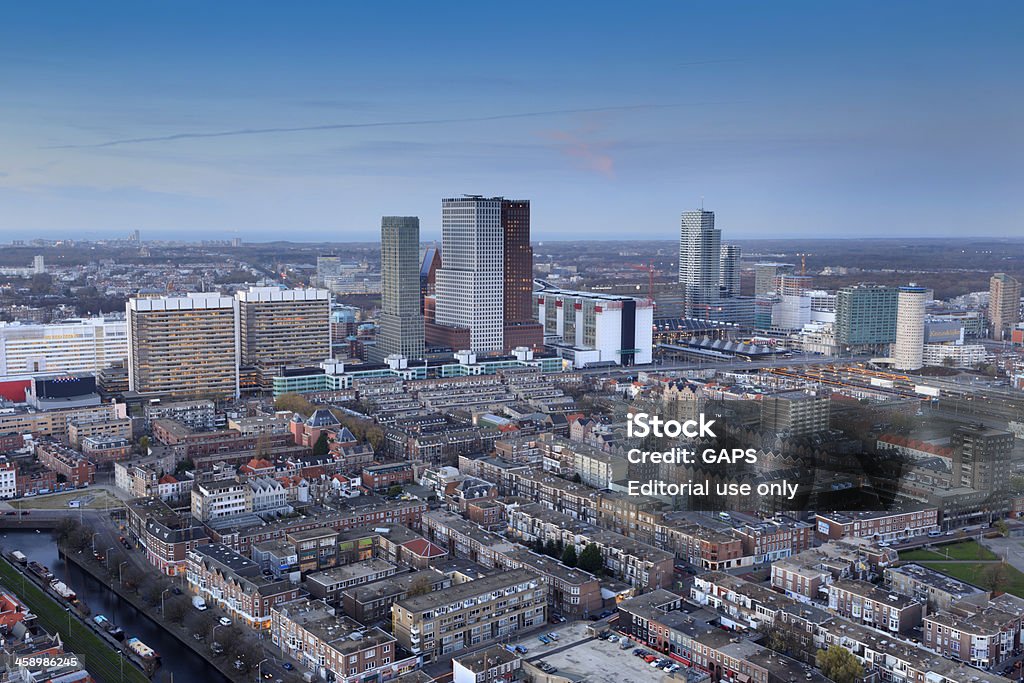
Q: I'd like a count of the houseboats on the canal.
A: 5